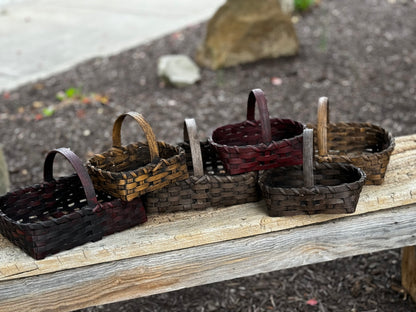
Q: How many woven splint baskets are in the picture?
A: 6